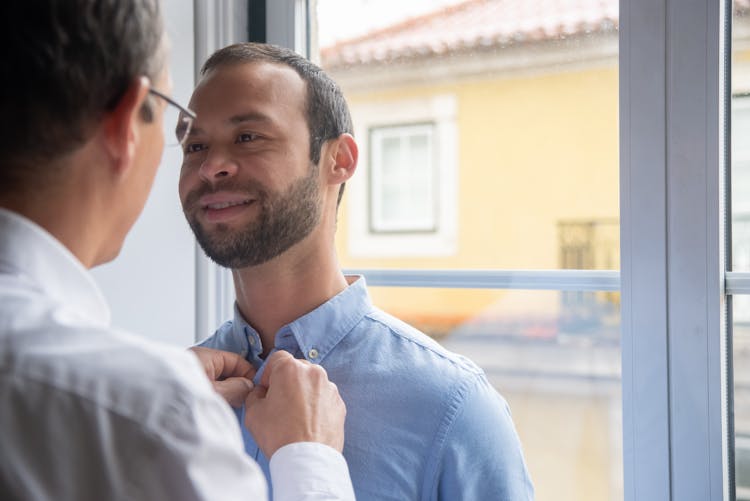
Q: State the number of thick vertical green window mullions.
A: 0